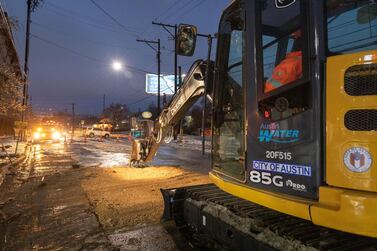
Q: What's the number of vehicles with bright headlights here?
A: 1